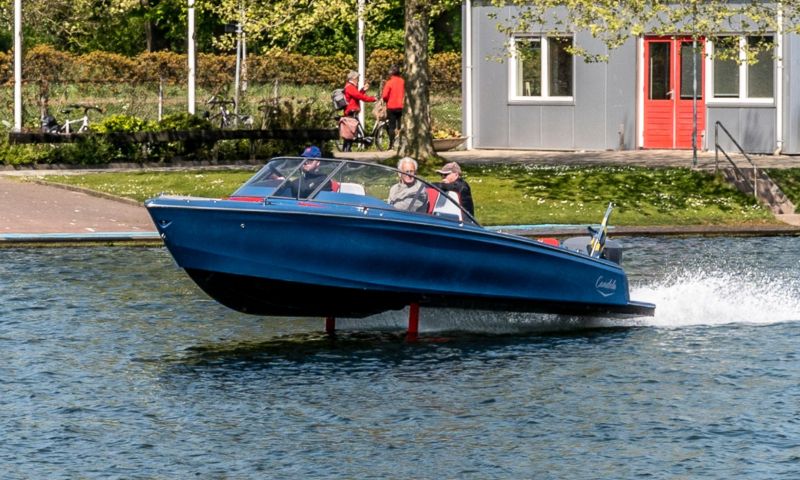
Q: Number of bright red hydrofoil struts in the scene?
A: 2